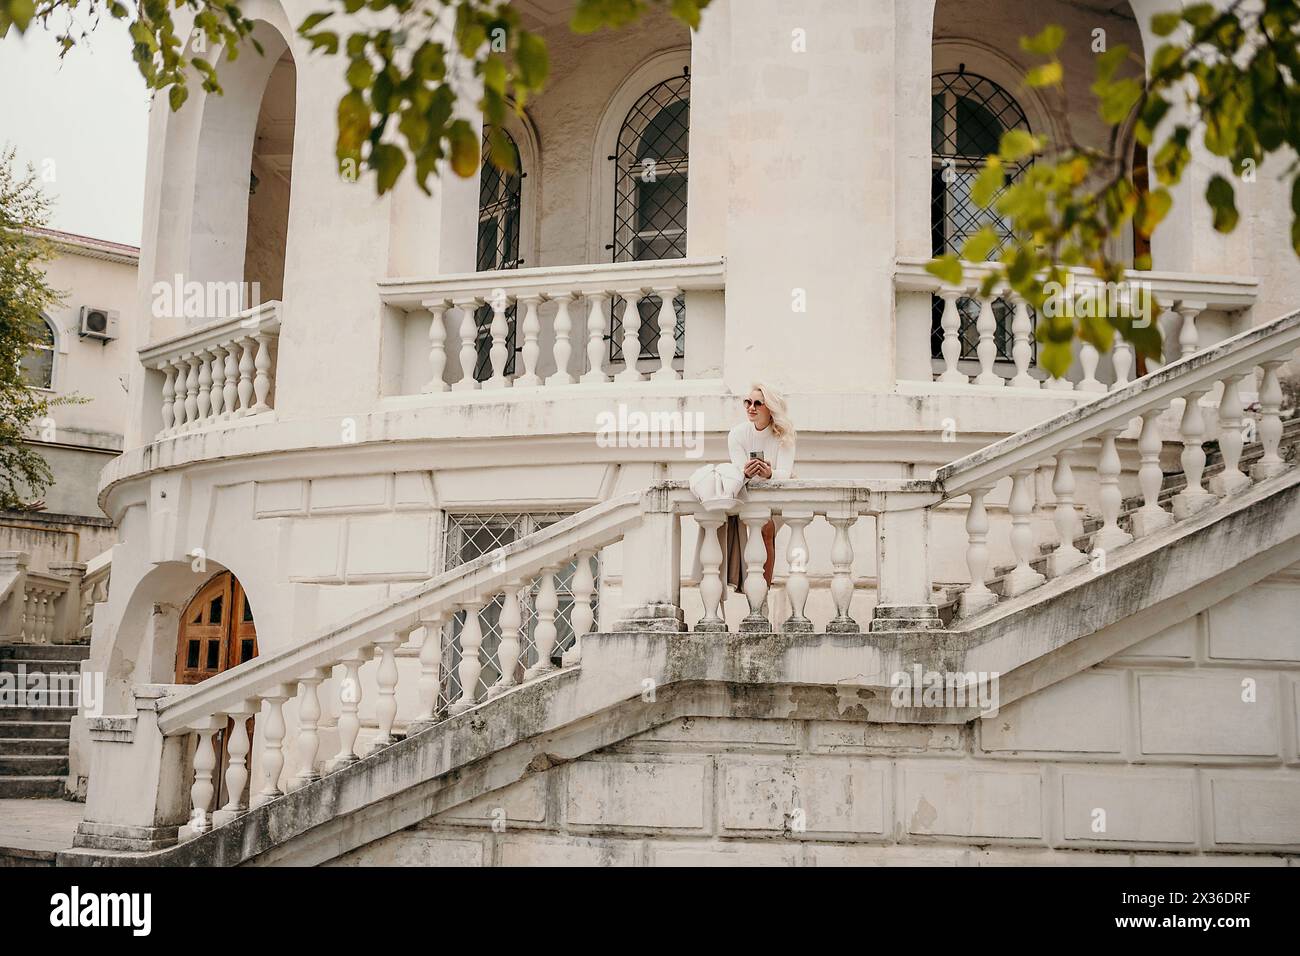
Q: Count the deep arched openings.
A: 4